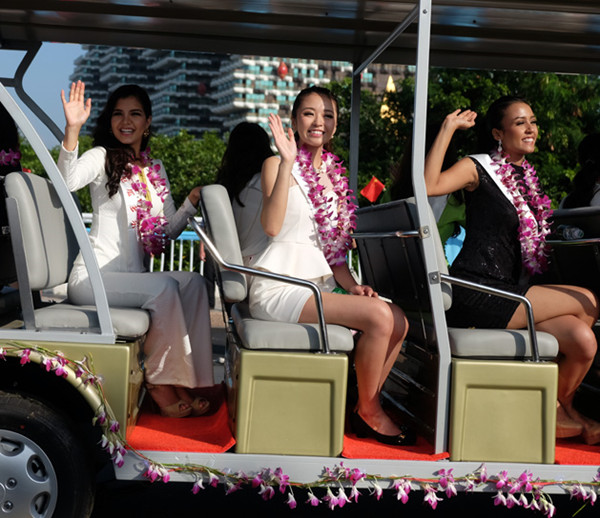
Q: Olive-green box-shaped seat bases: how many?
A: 3